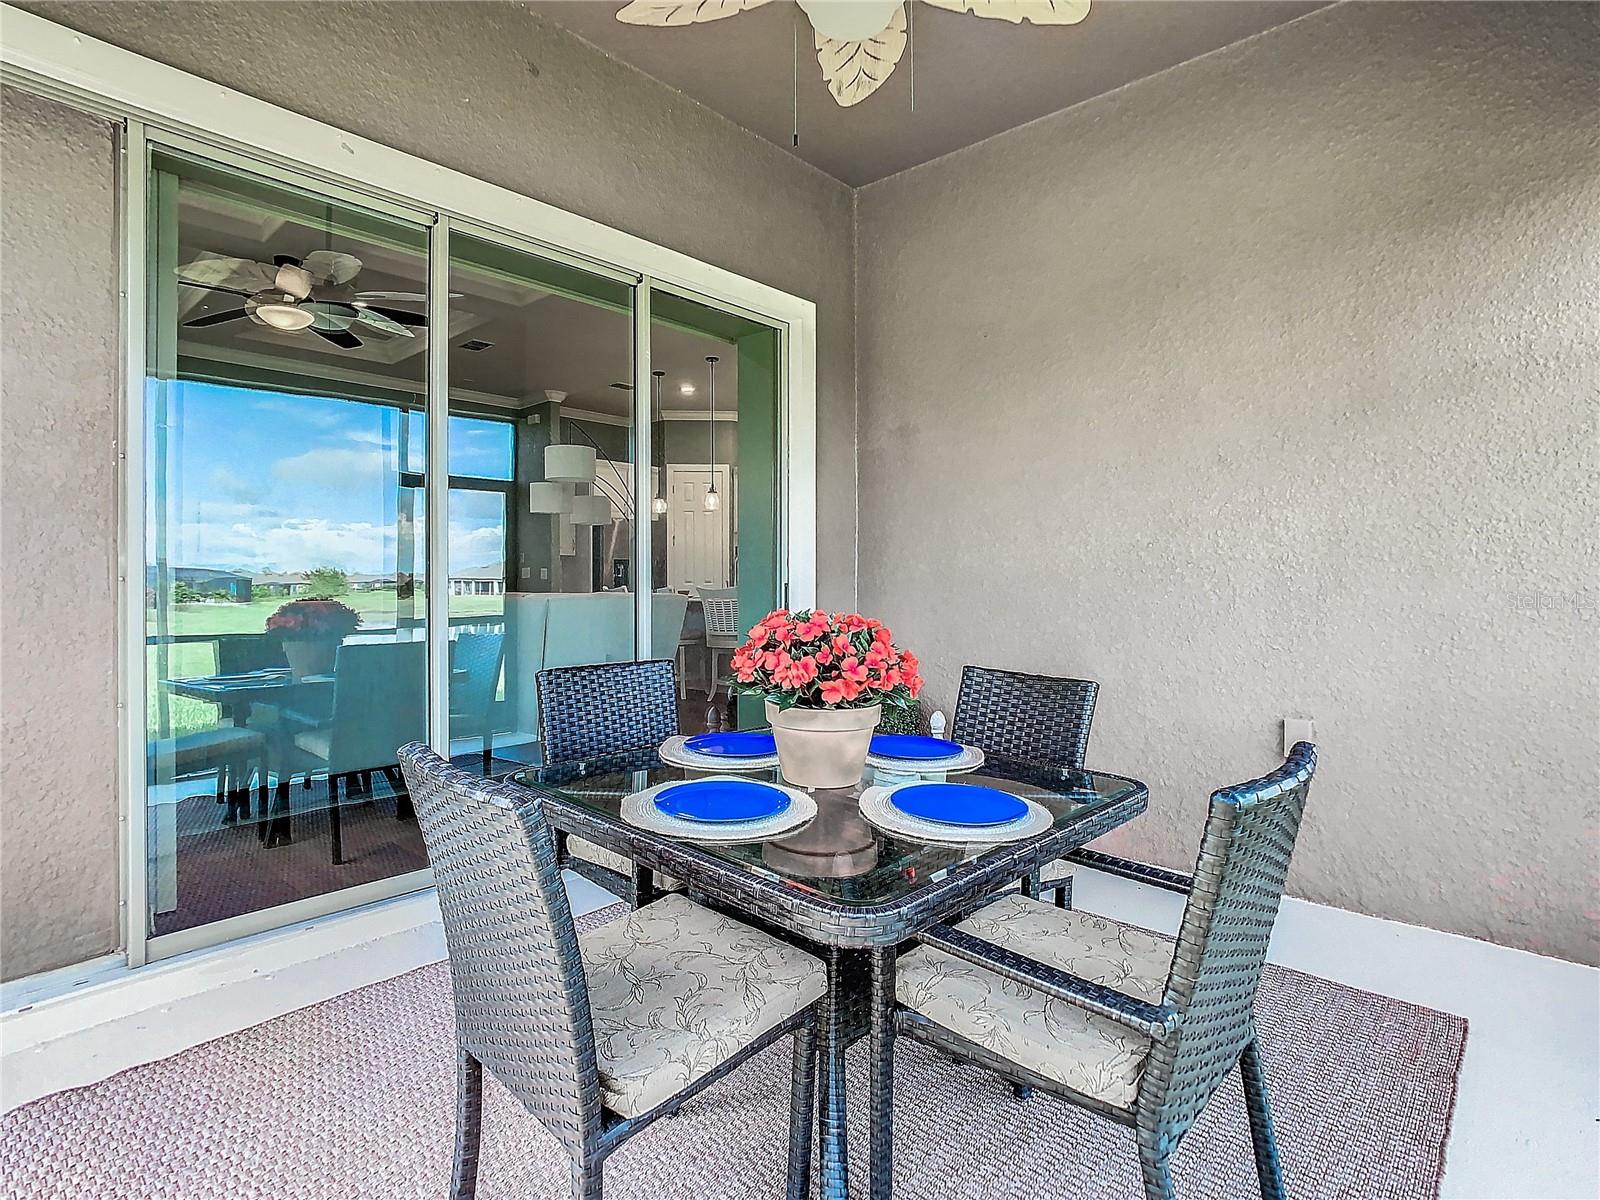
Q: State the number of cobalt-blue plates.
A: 4